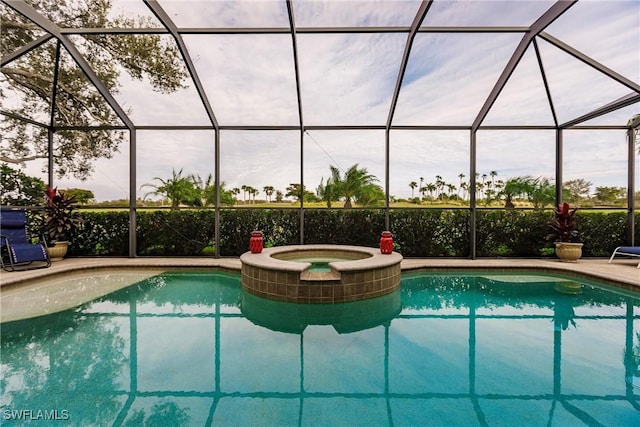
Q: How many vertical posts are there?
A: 8